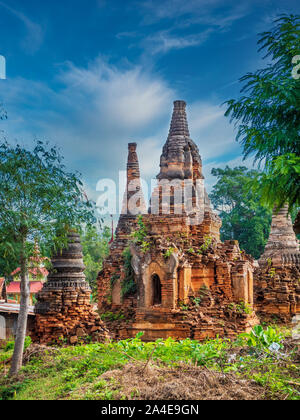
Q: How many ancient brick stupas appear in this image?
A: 4